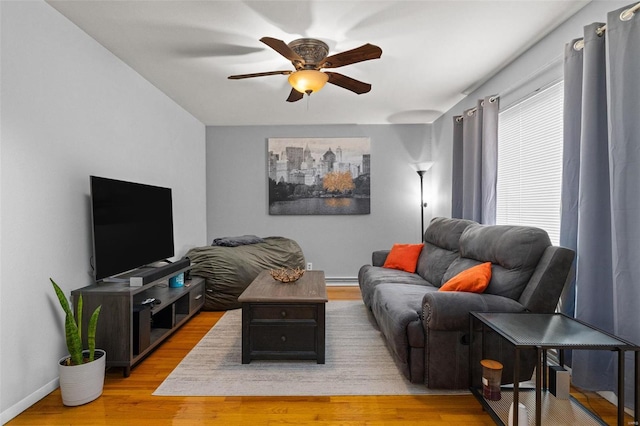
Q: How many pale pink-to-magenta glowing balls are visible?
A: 0